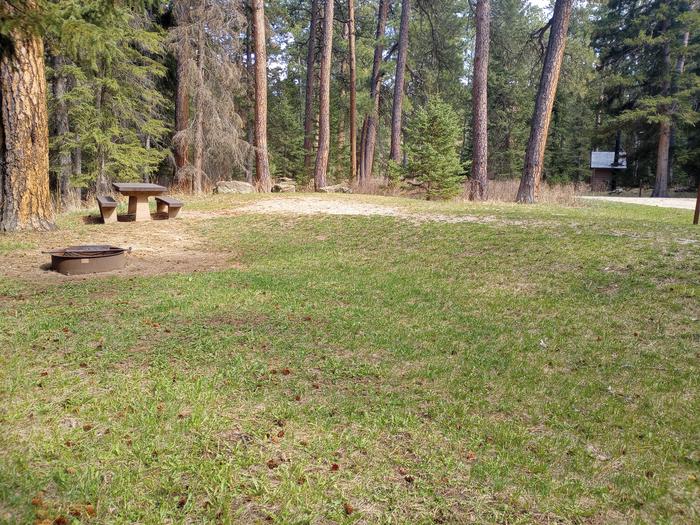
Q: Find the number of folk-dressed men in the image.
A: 0